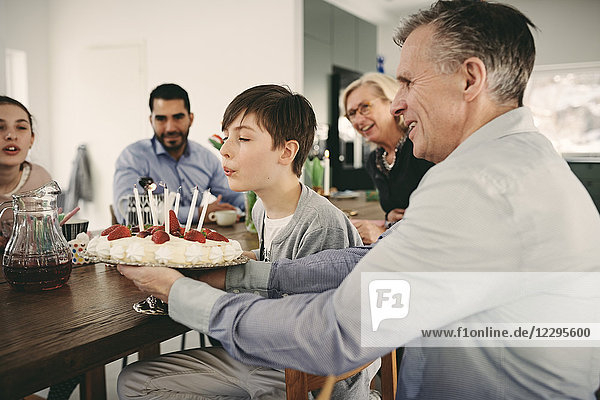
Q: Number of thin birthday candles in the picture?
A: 6